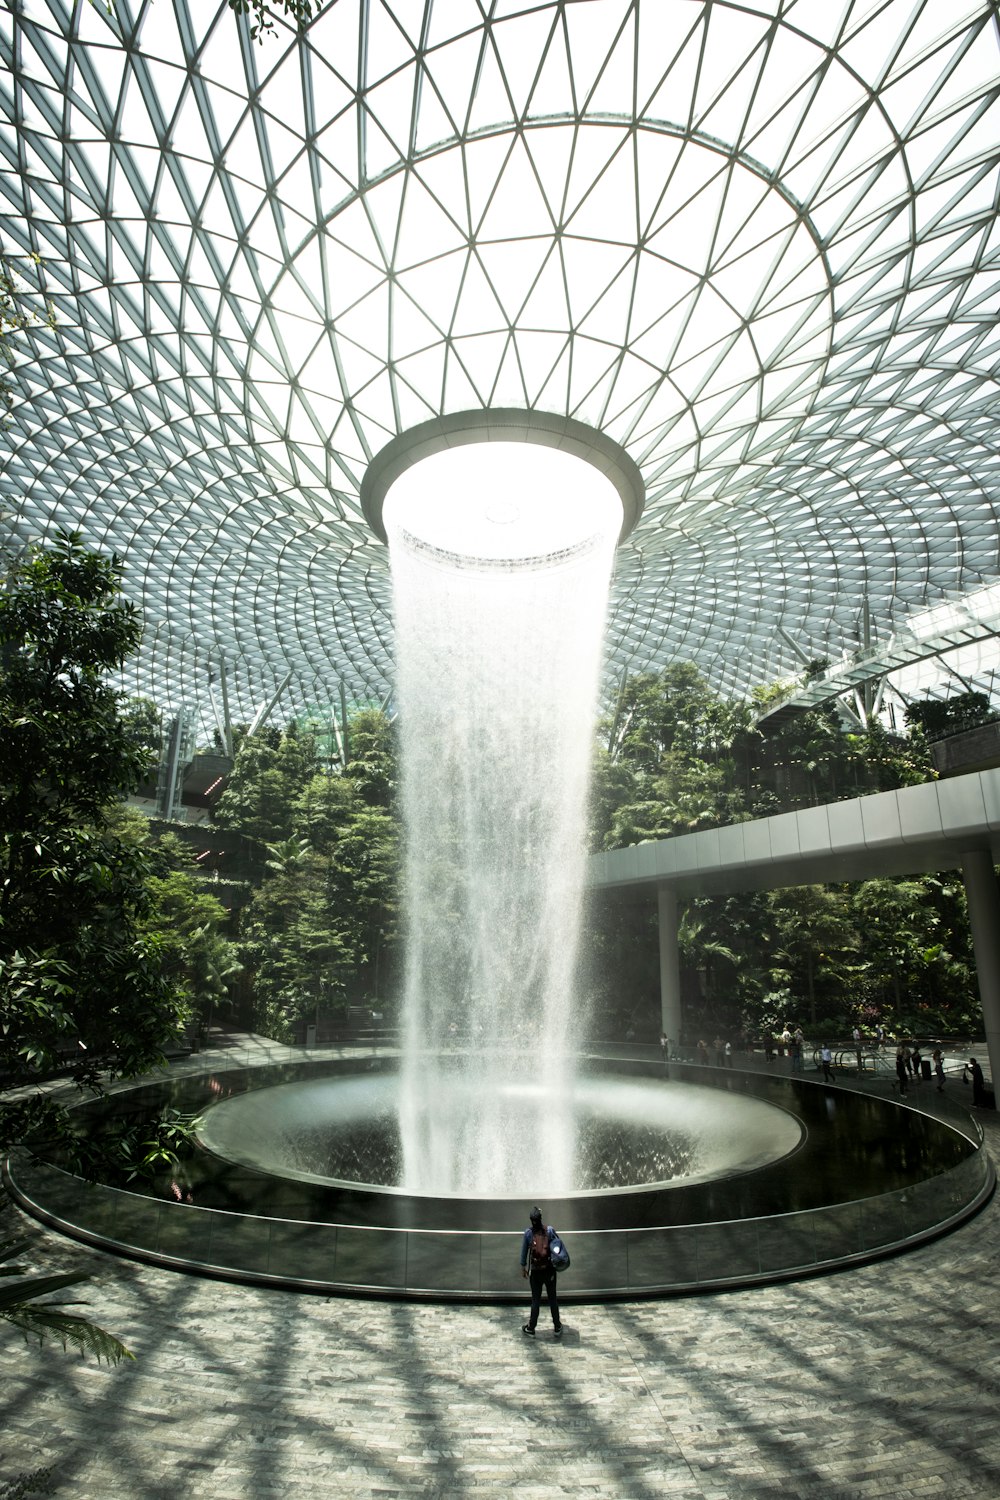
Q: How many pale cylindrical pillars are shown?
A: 2